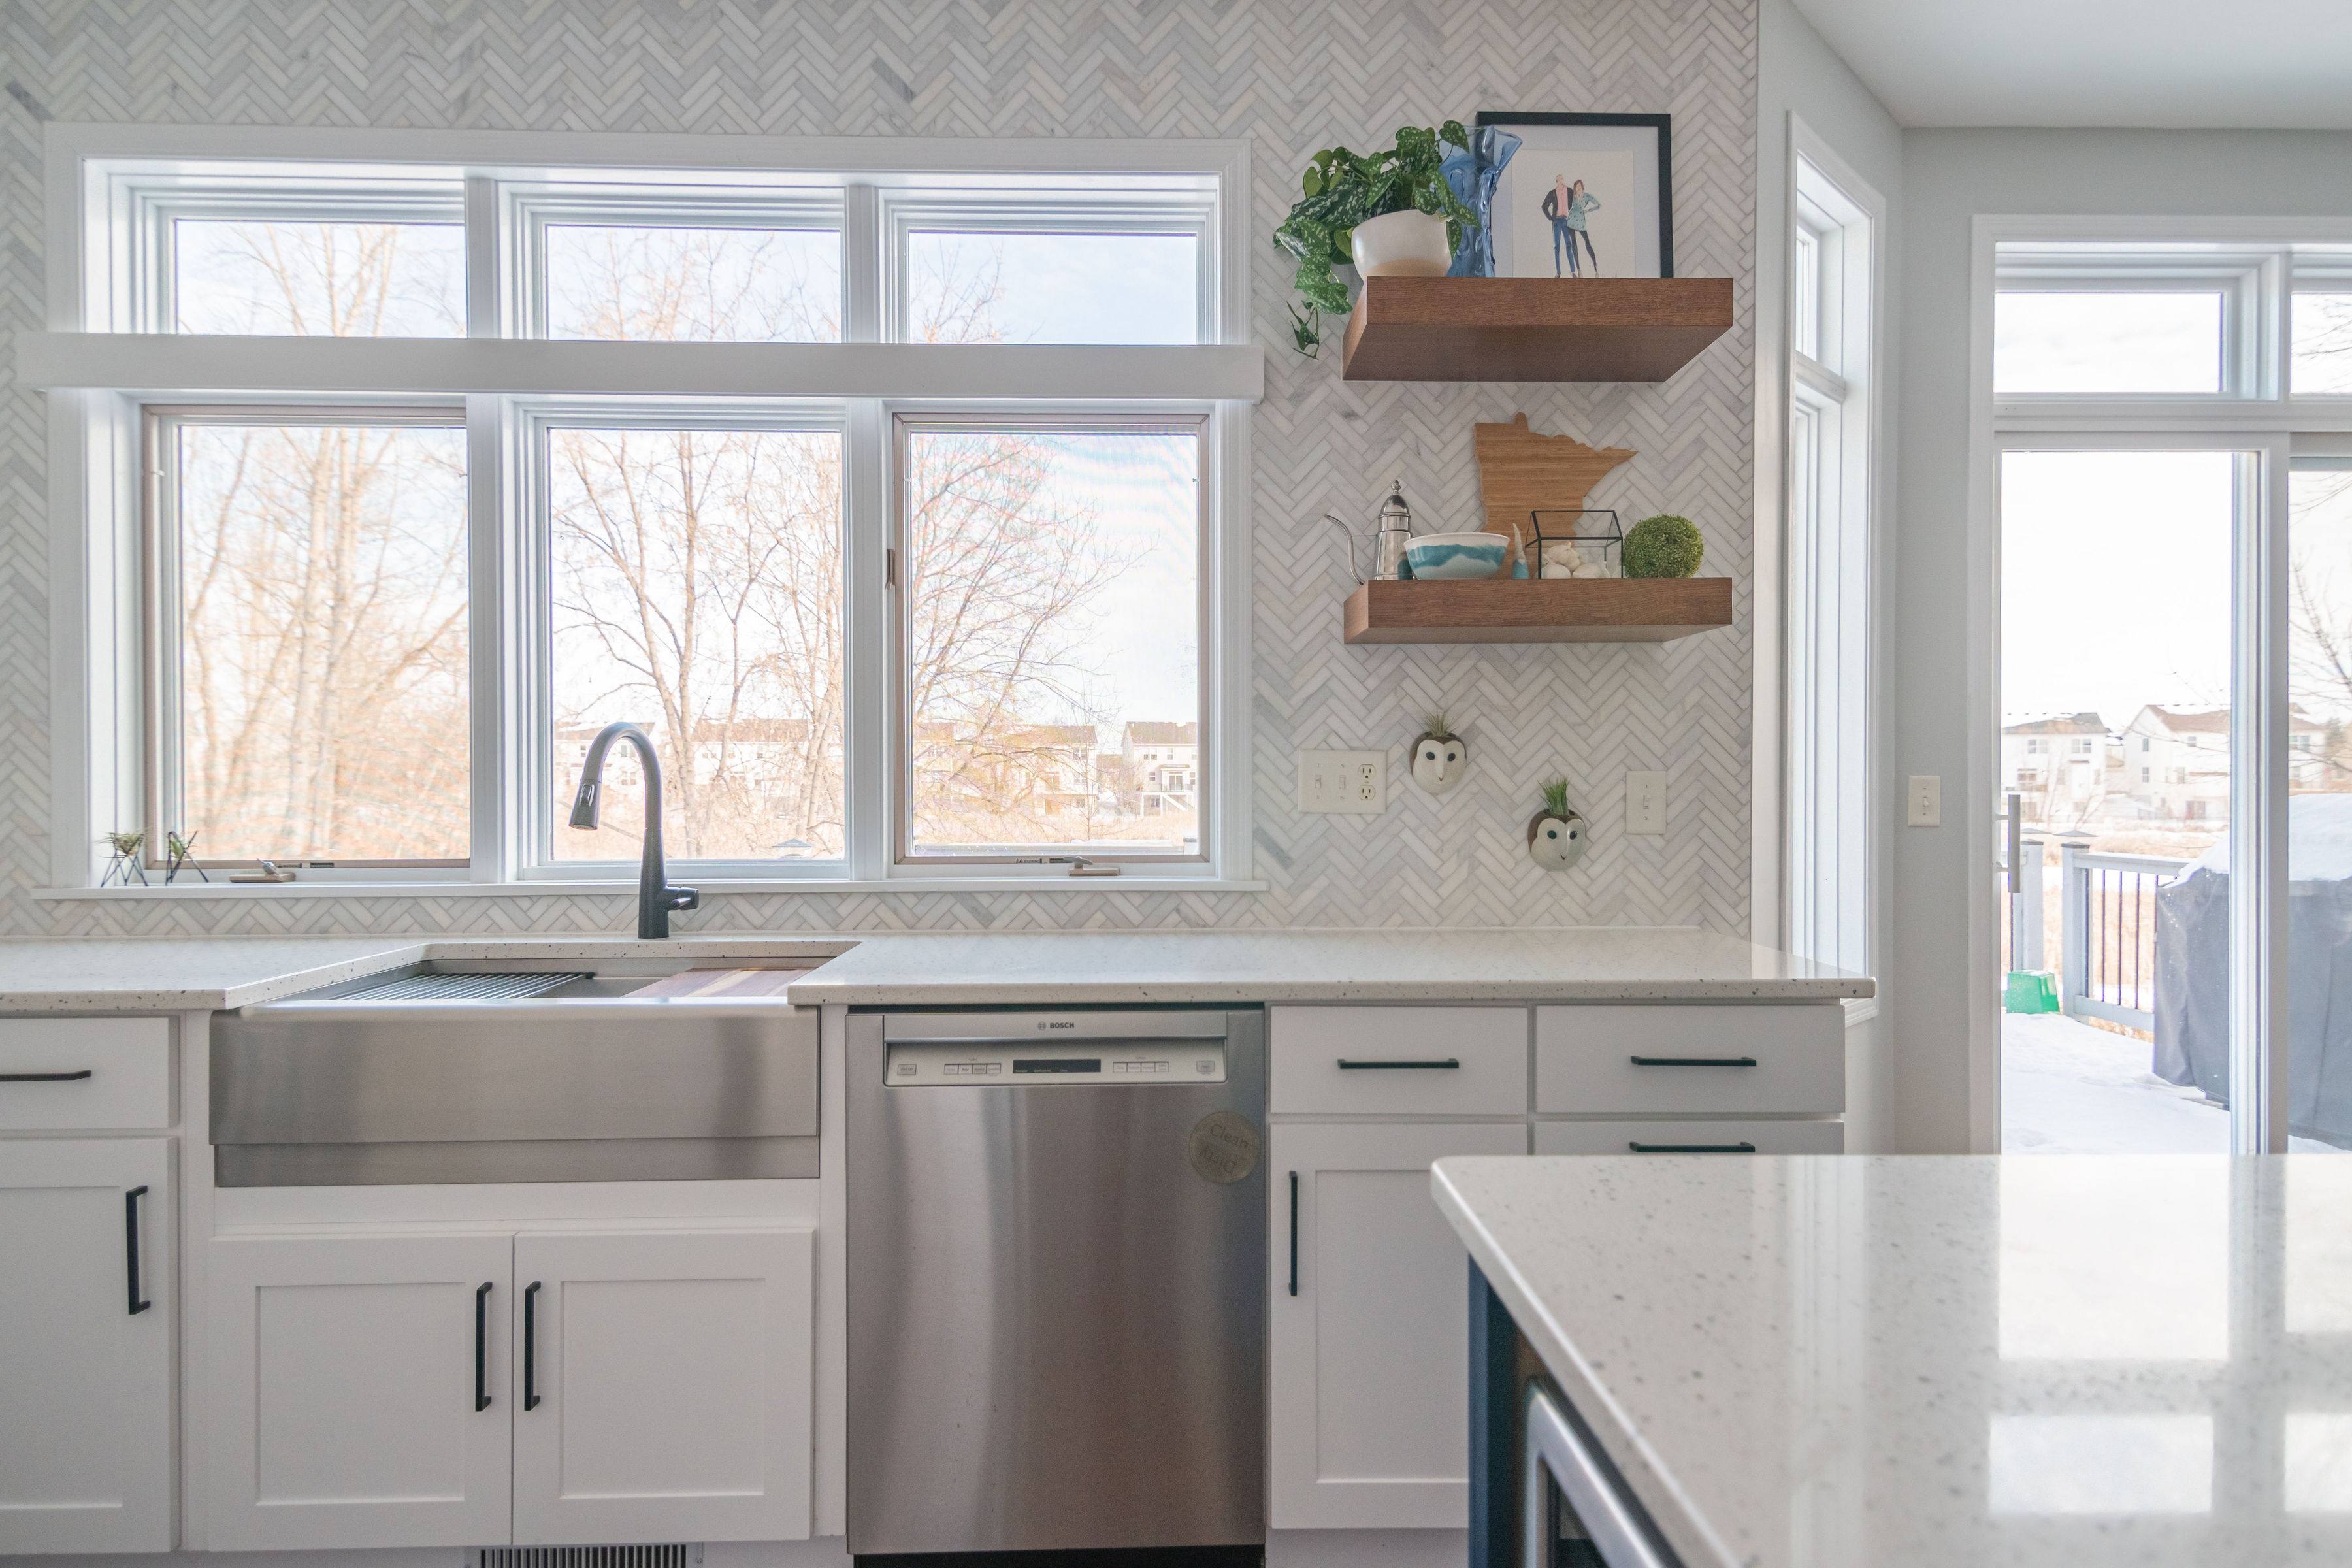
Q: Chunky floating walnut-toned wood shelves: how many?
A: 2